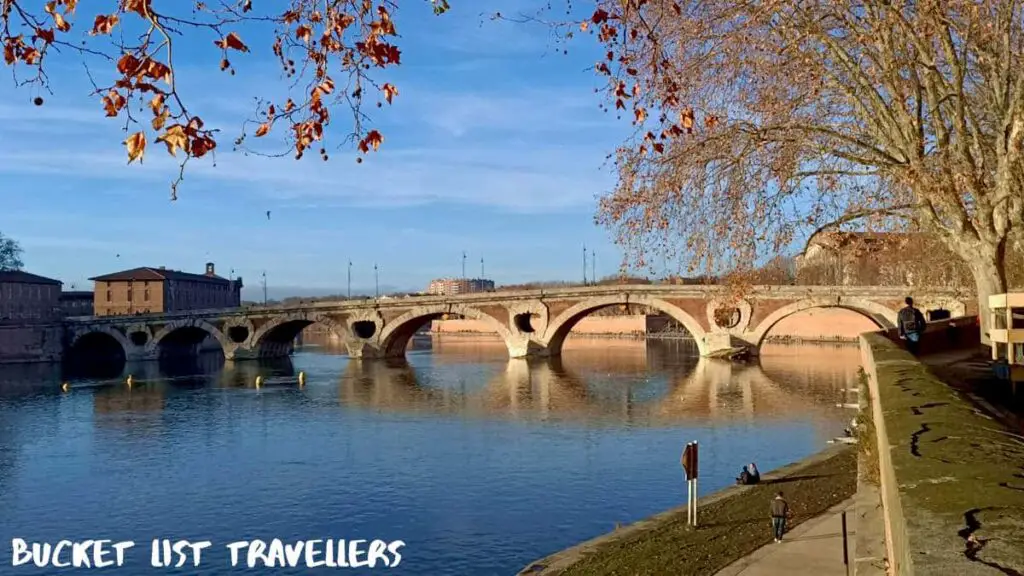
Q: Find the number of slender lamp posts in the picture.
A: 8